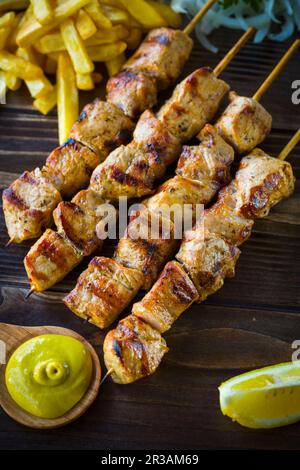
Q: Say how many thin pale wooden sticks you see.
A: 4